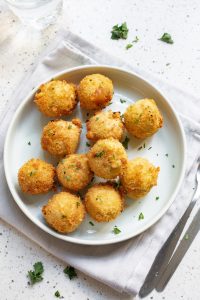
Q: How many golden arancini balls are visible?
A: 11